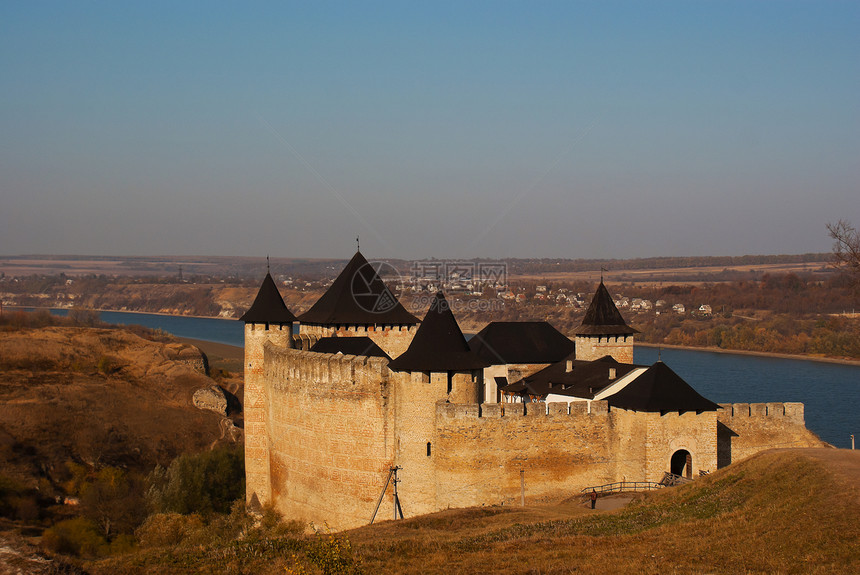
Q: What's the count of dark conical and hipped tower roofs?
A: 5